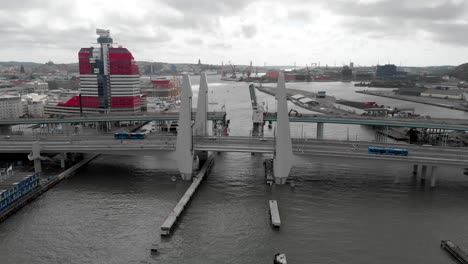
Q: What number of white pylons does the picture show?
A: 3